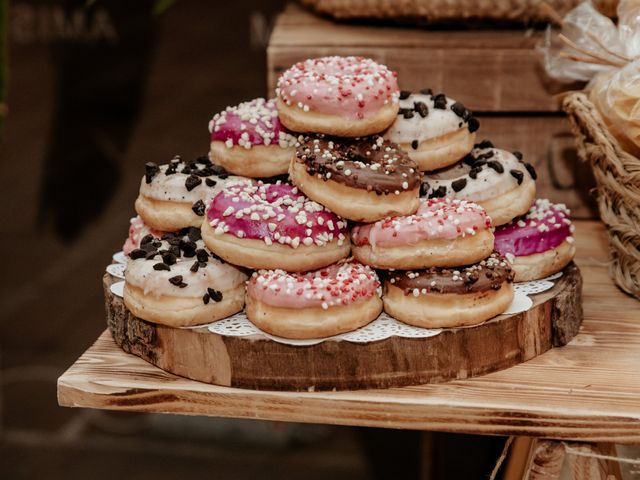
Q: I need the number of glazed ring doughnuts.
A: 13